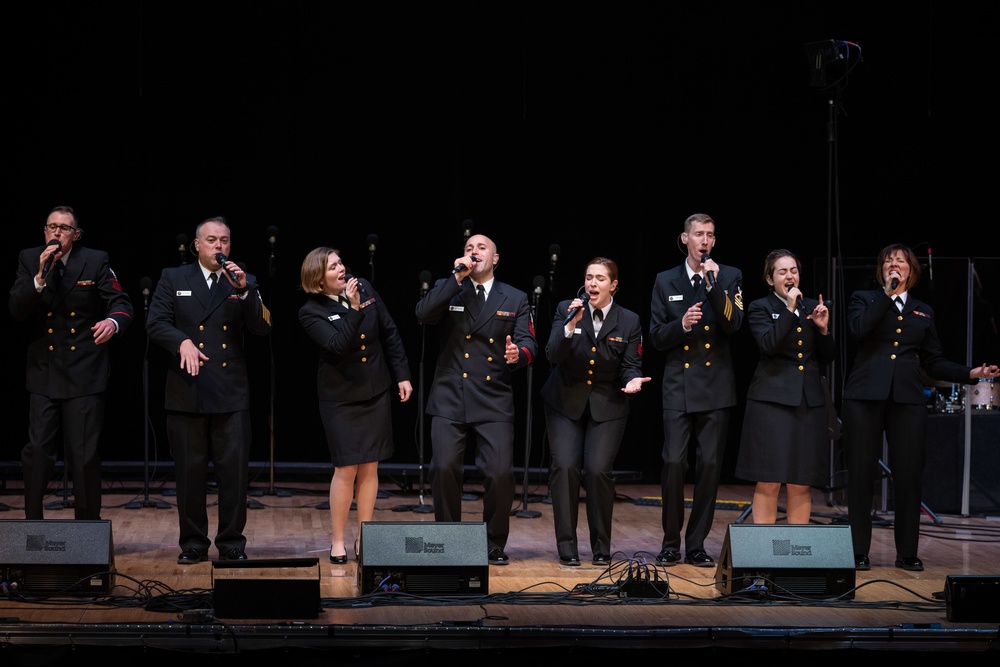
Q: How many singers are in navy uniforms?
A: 8